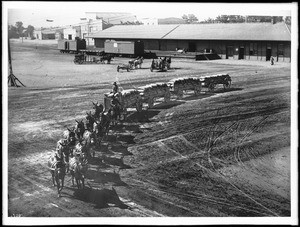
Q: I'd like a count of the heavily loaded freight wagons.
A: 4